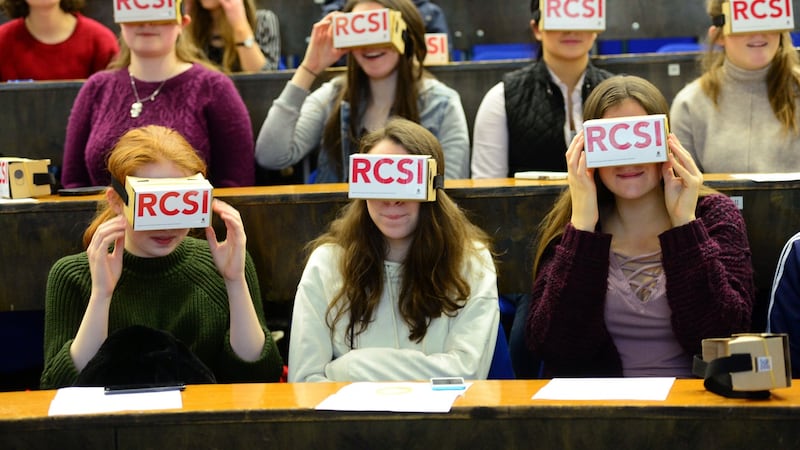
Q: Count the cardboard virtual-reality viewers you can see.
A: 10